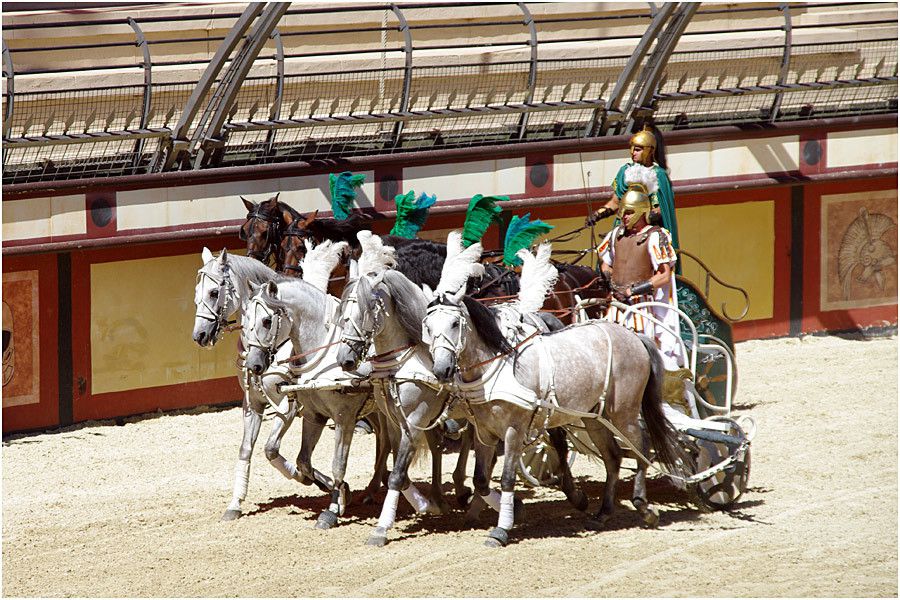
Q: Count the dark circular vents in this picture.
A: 4